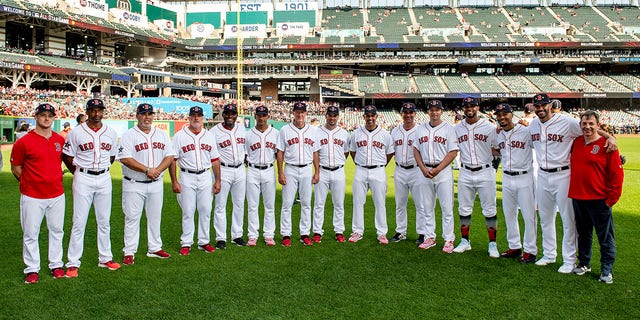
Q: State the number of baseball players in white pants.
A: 14